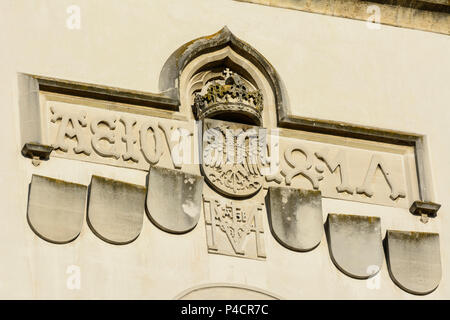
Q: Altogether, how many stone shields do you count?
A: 7